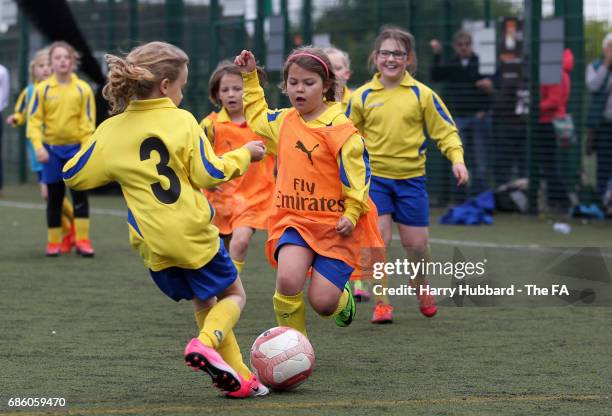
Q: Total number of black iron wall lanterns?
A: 0